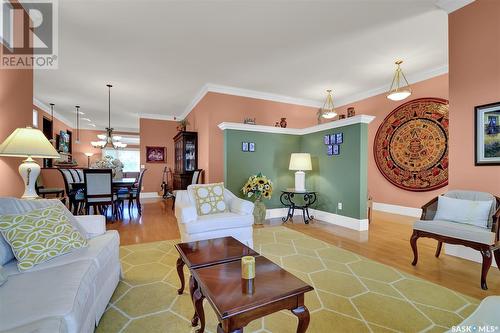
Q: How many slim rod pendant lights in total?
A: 2